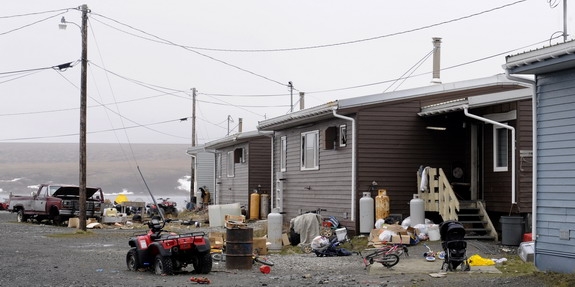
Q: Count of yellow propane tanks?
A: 2